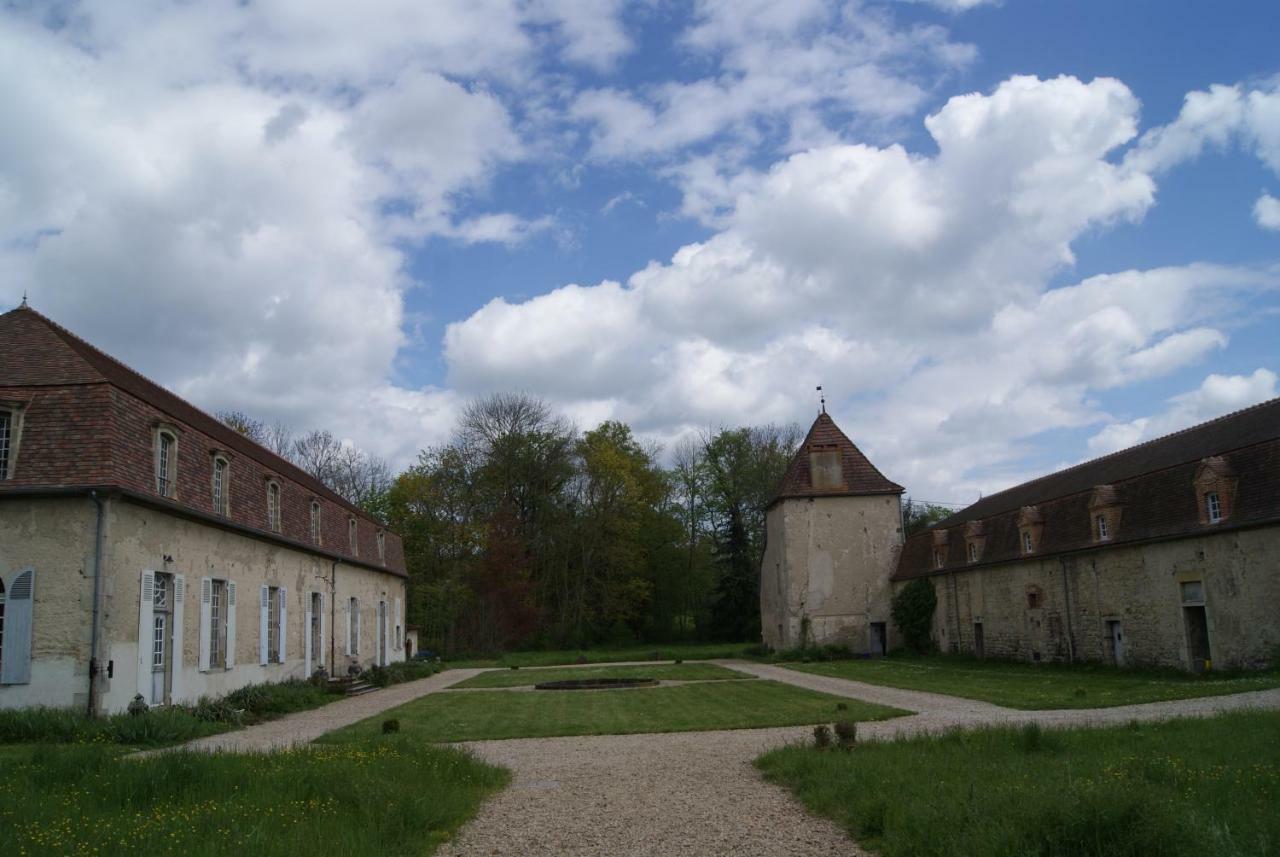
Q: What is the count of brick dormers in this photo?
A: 5